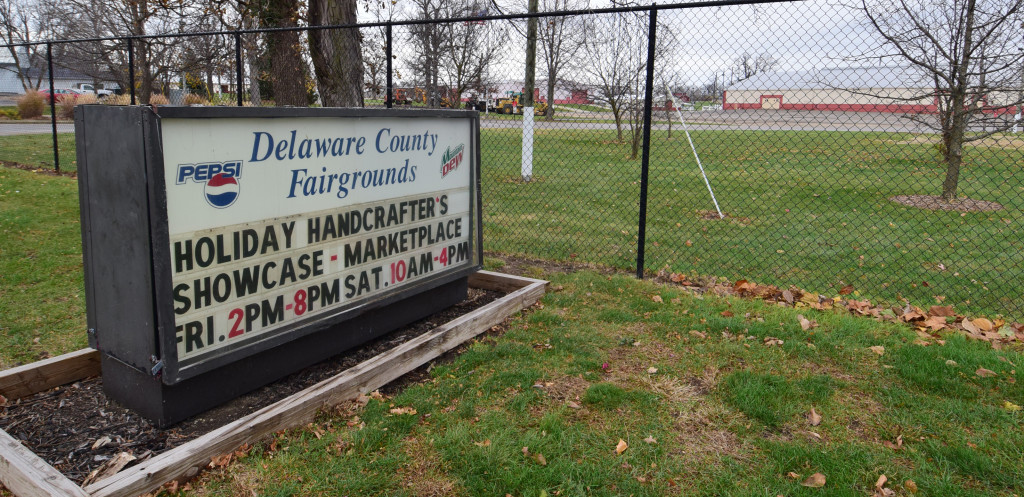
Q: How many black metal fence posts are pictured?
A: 5